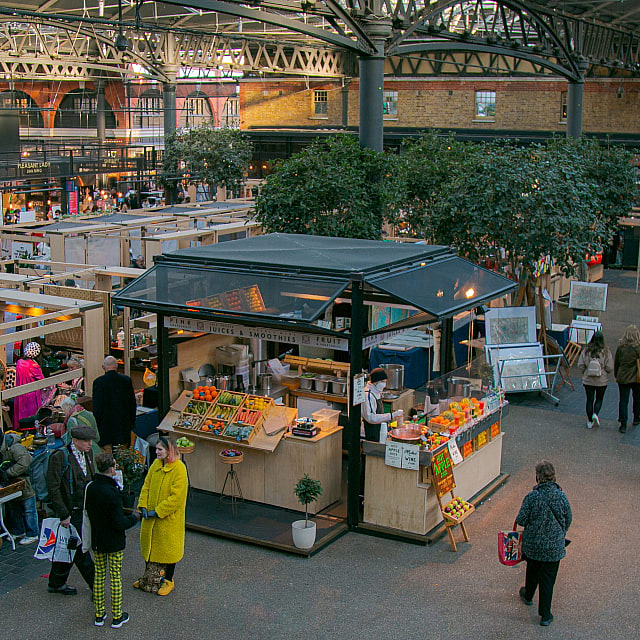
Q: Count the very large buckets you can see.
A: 2